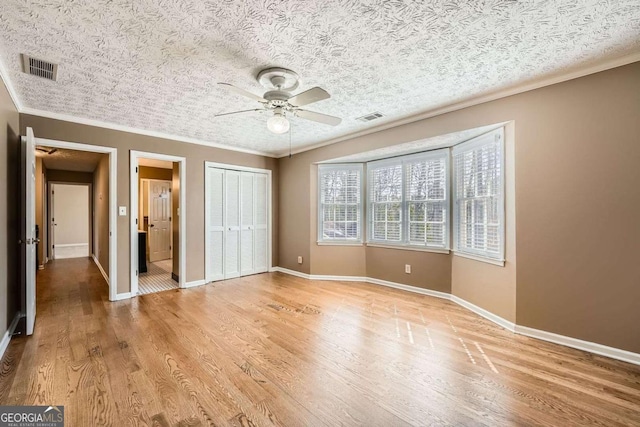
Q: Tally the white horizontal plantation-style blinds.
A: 4